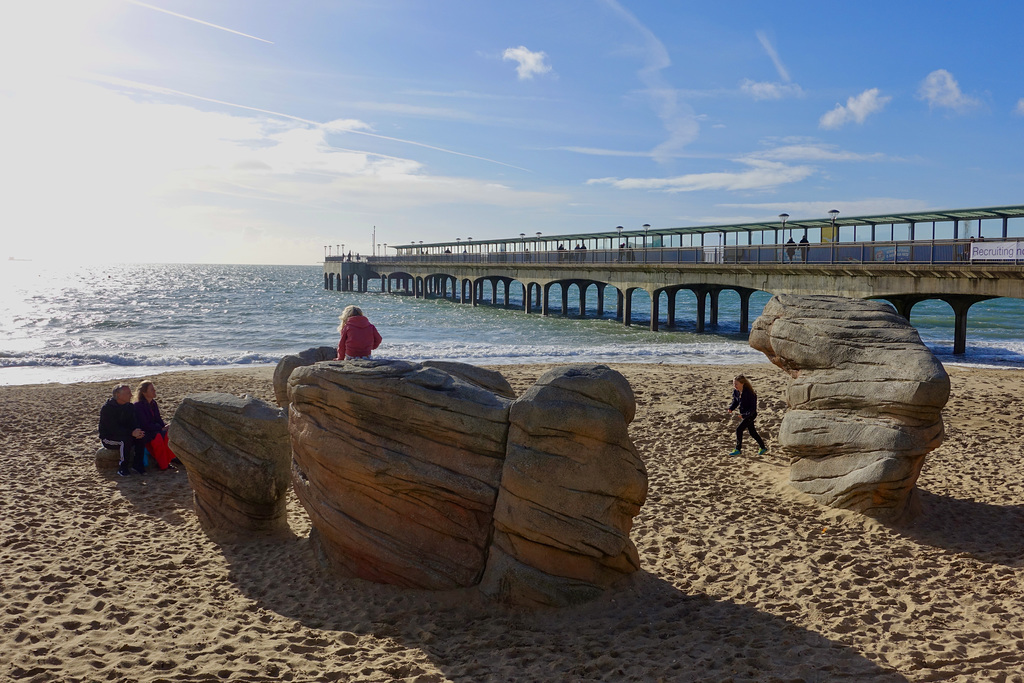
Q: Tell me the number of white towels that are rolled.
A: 0